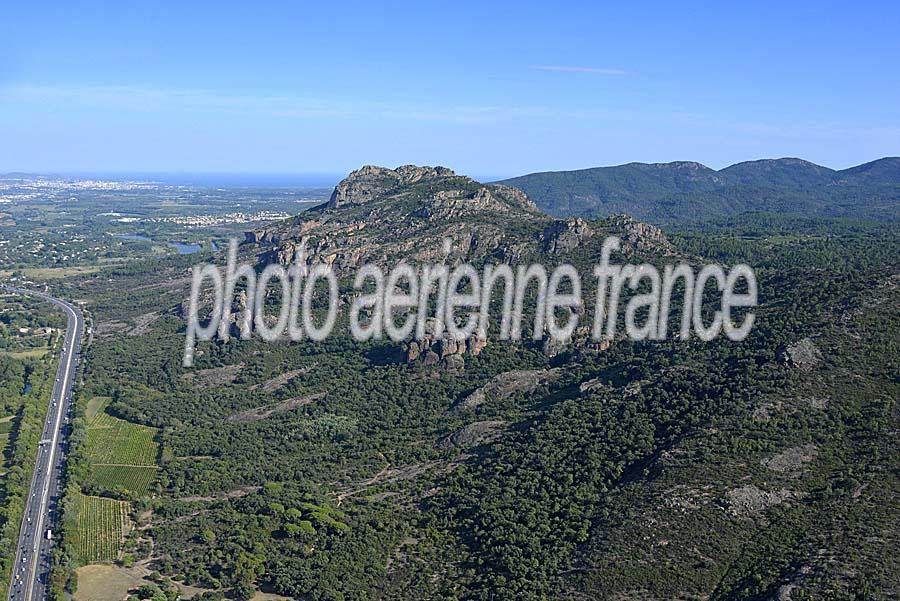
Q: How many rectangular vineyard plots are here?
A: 3